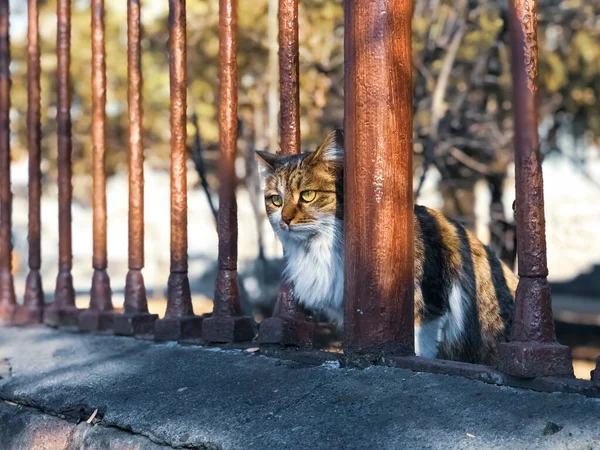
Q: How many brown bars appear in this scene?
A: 10